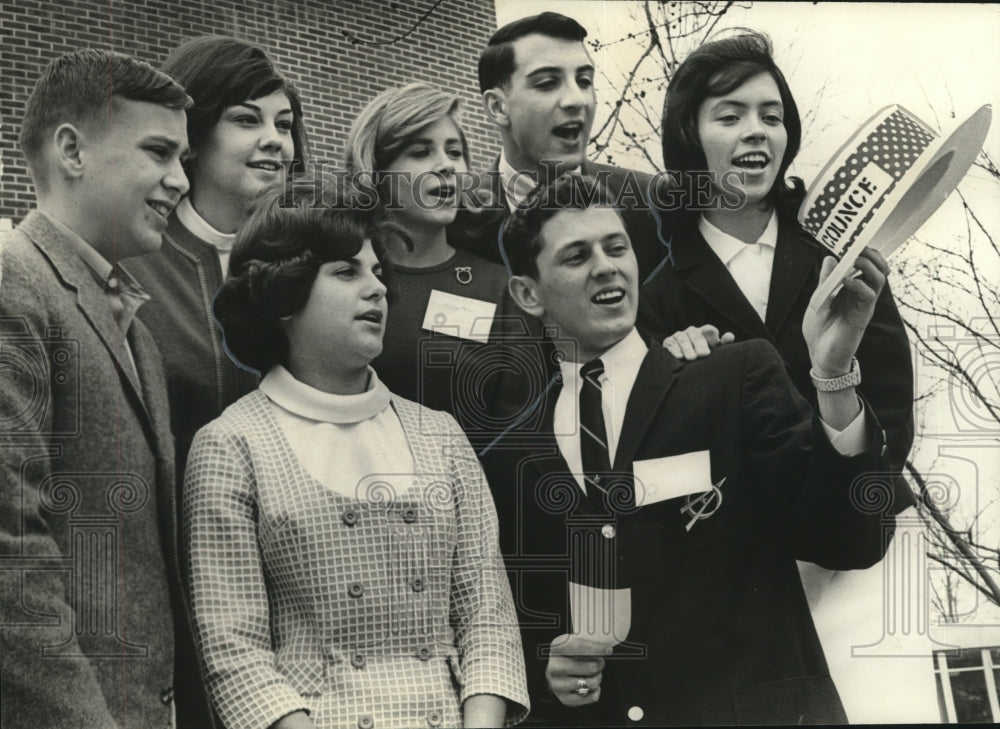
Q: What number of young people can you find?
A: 7